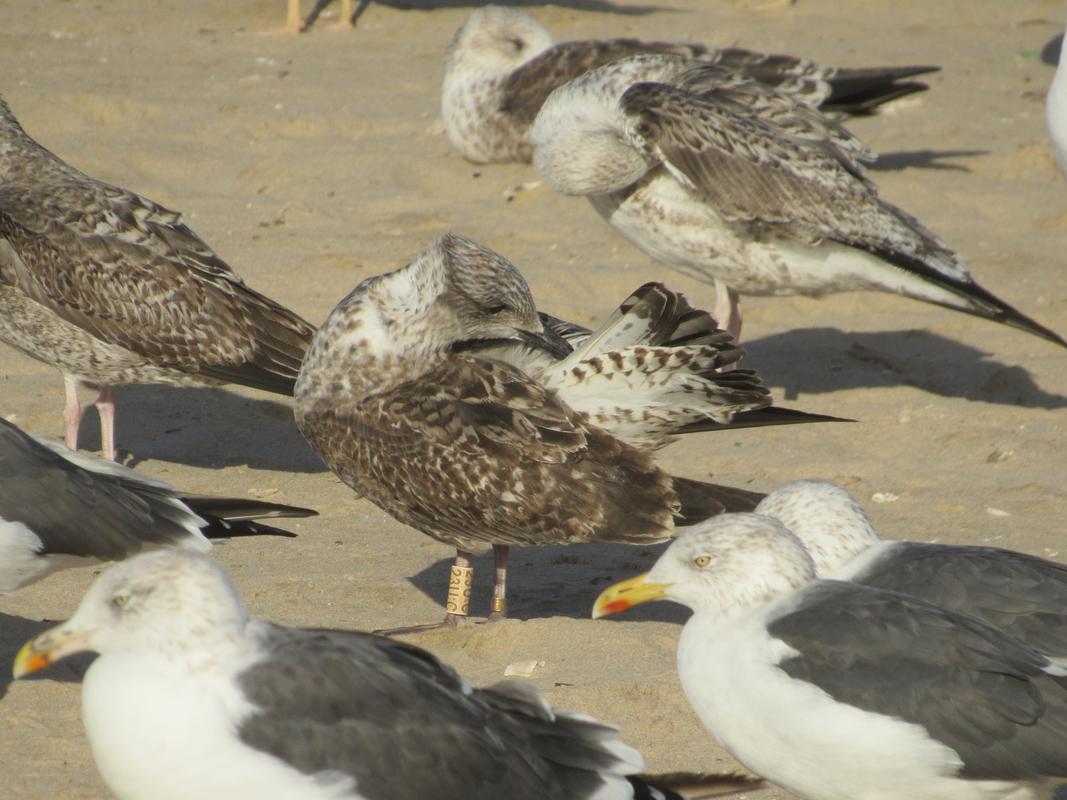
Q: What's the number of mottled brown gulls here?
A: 4